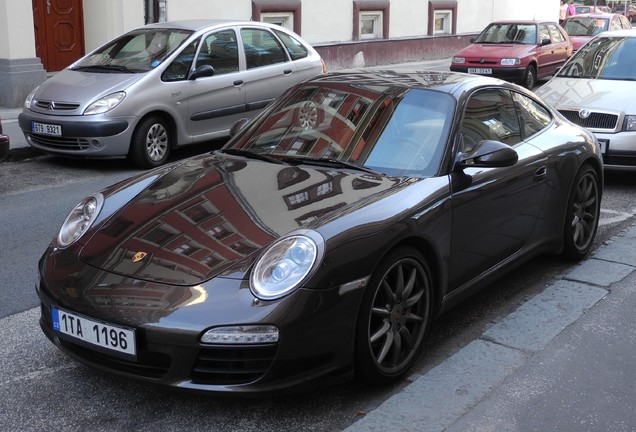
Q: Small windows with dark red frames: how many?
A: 3